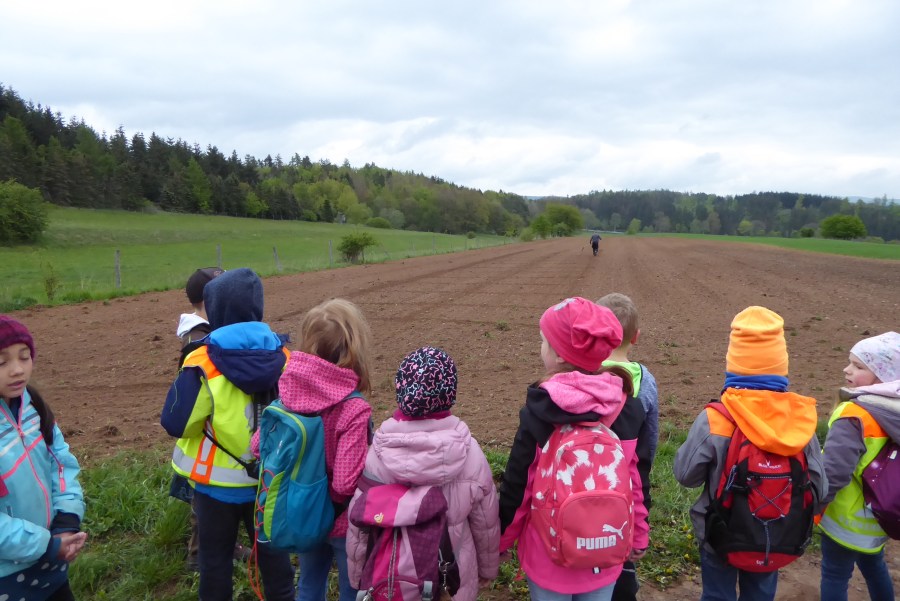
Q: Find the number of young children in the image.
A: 9